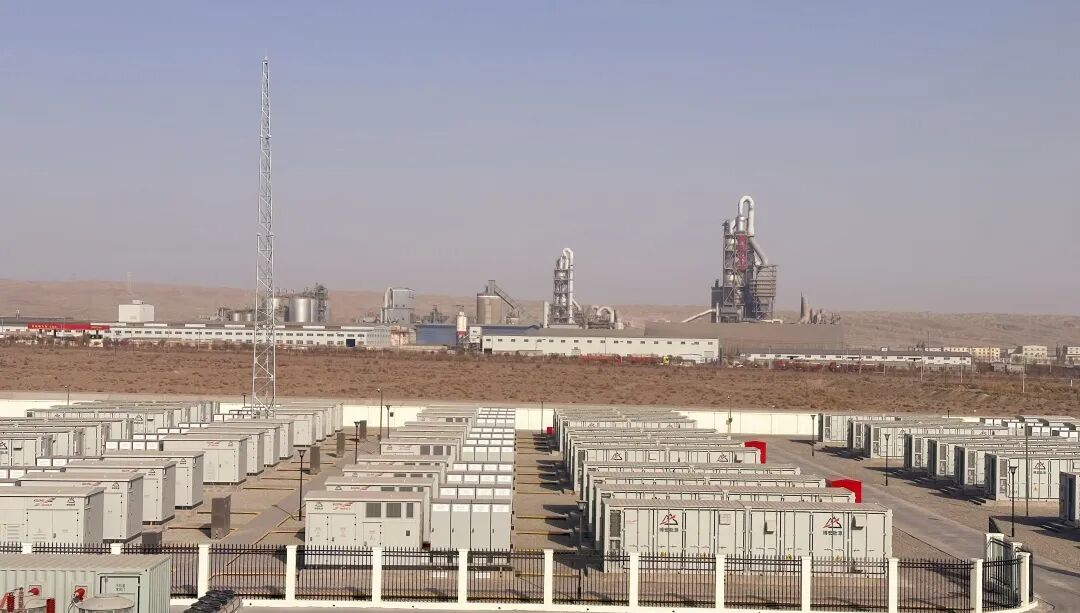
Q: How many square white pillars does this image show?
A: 15